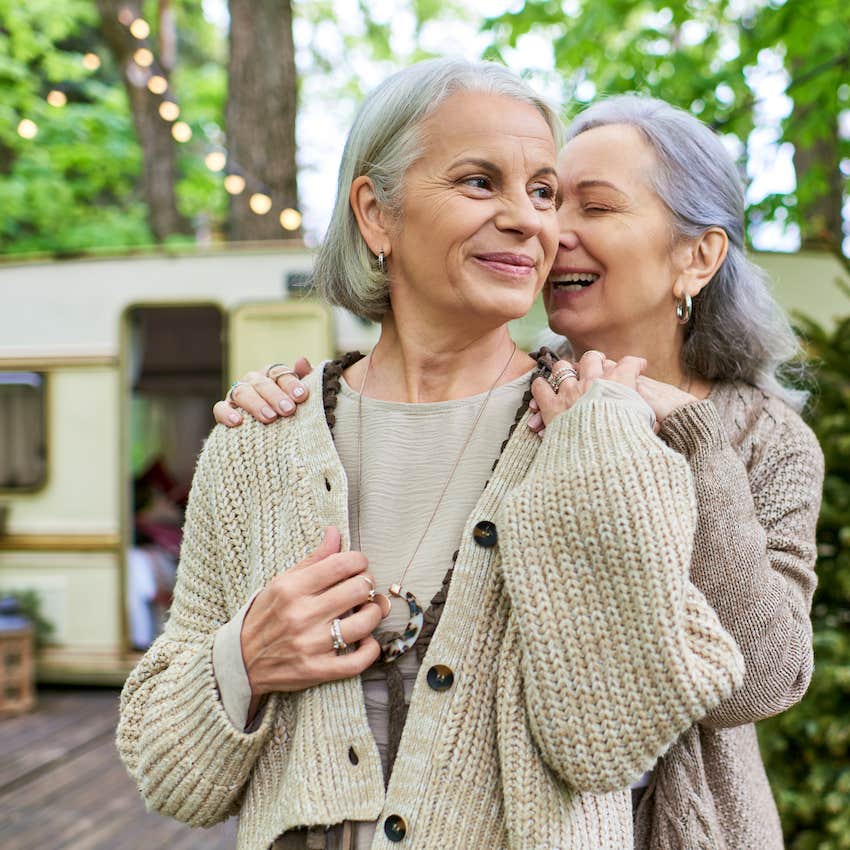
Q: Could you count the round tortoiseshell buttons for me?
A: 3